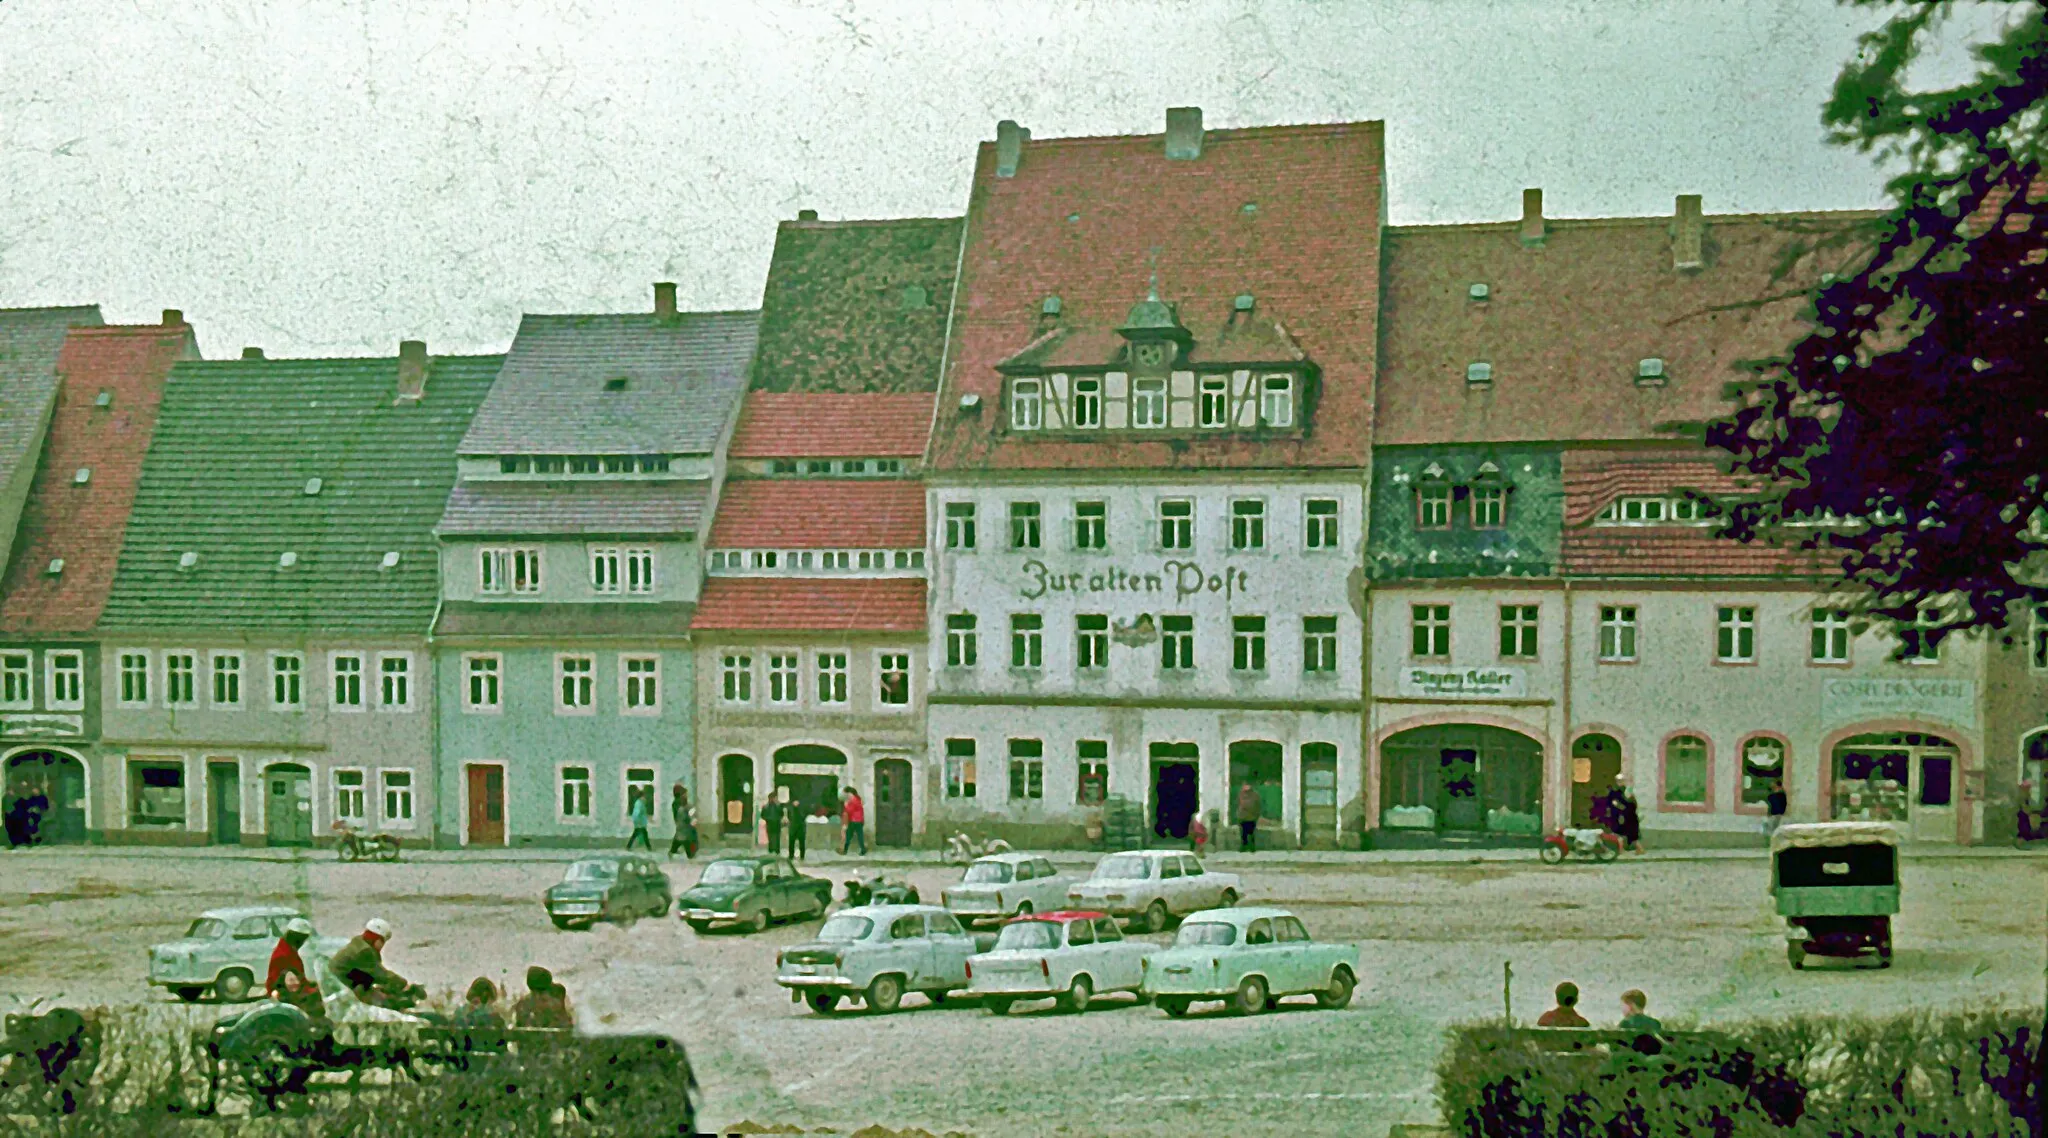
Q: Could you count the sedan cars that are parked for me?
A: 8